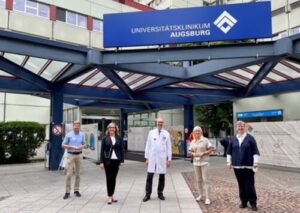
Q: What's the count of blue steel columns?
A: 3